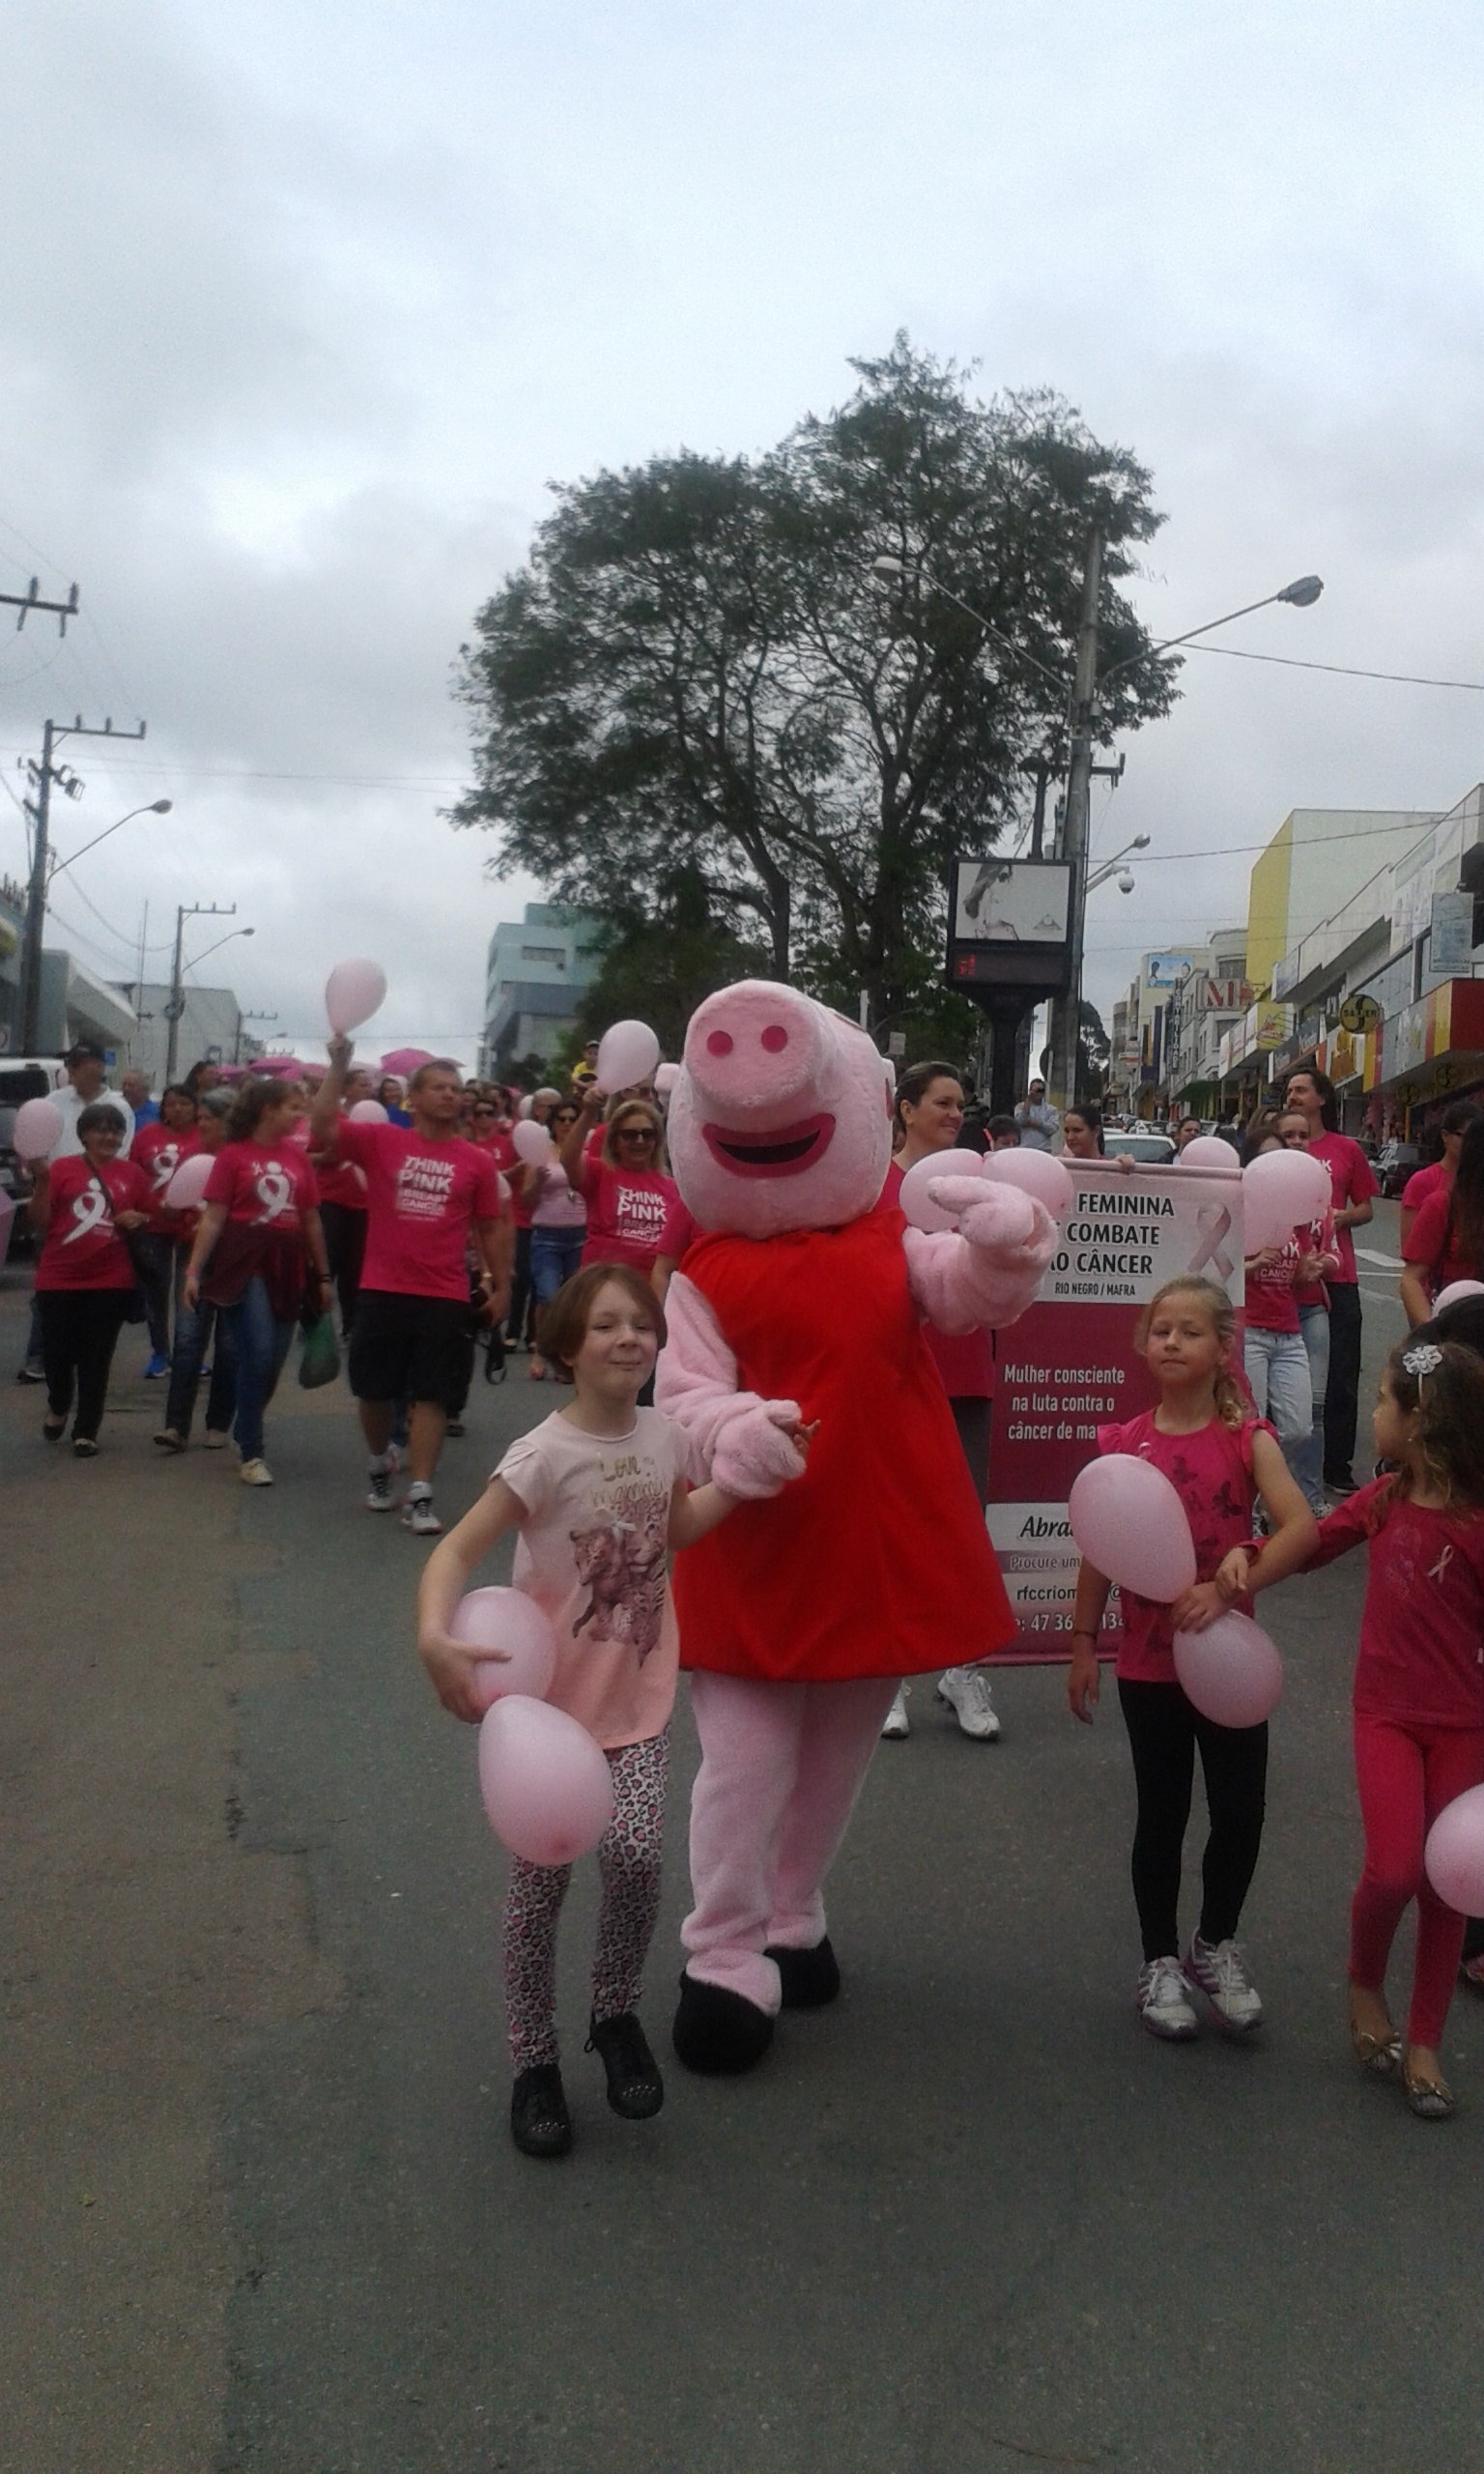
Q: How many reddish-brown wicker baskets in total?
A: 0